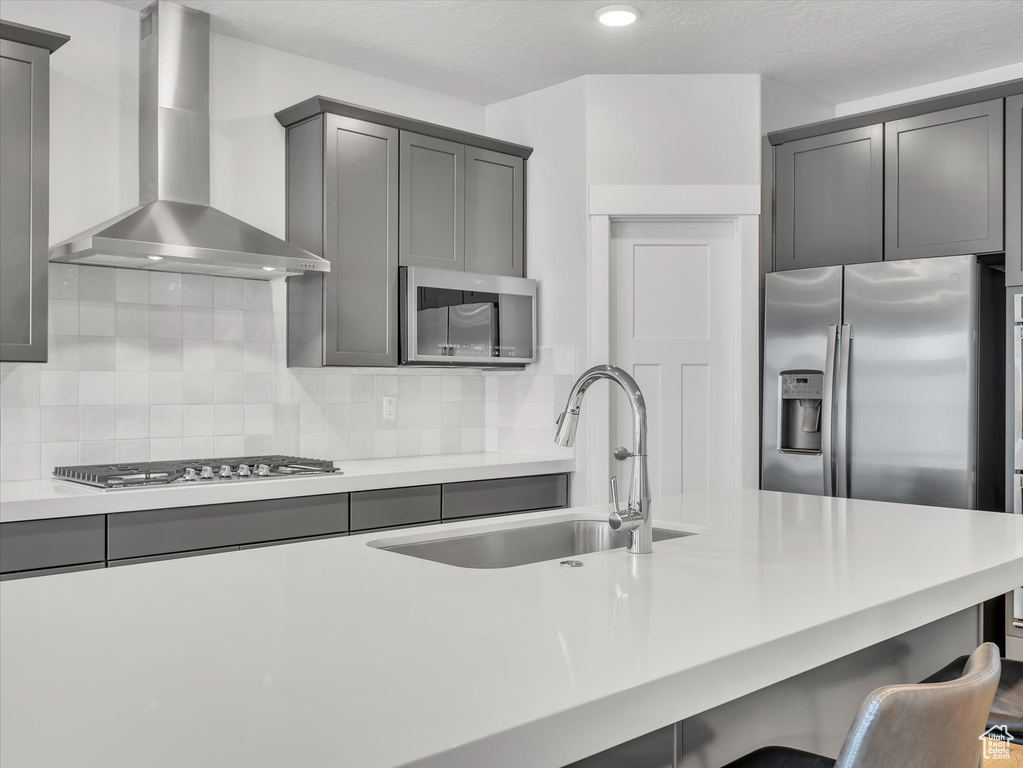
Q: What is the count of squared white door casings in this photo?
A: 1